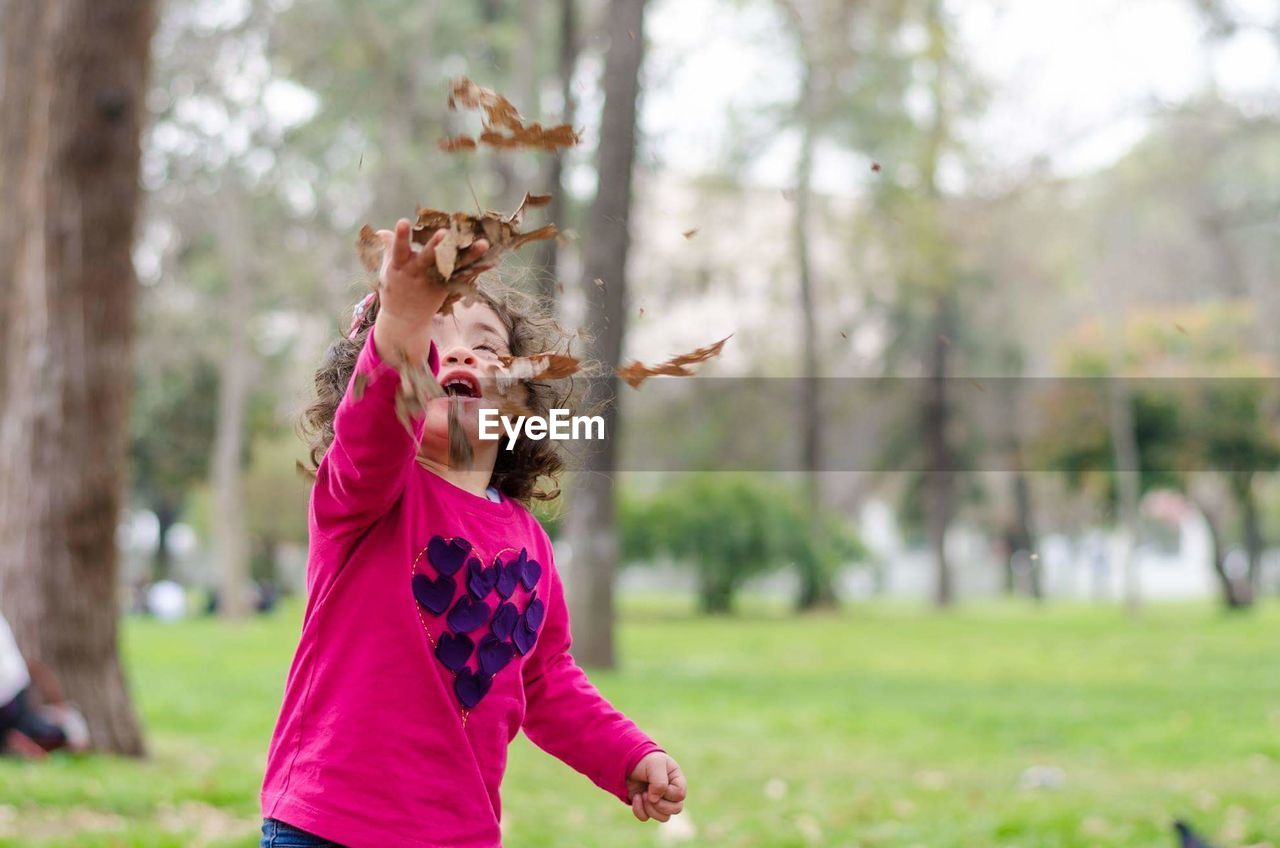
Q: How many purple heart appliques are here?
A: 12